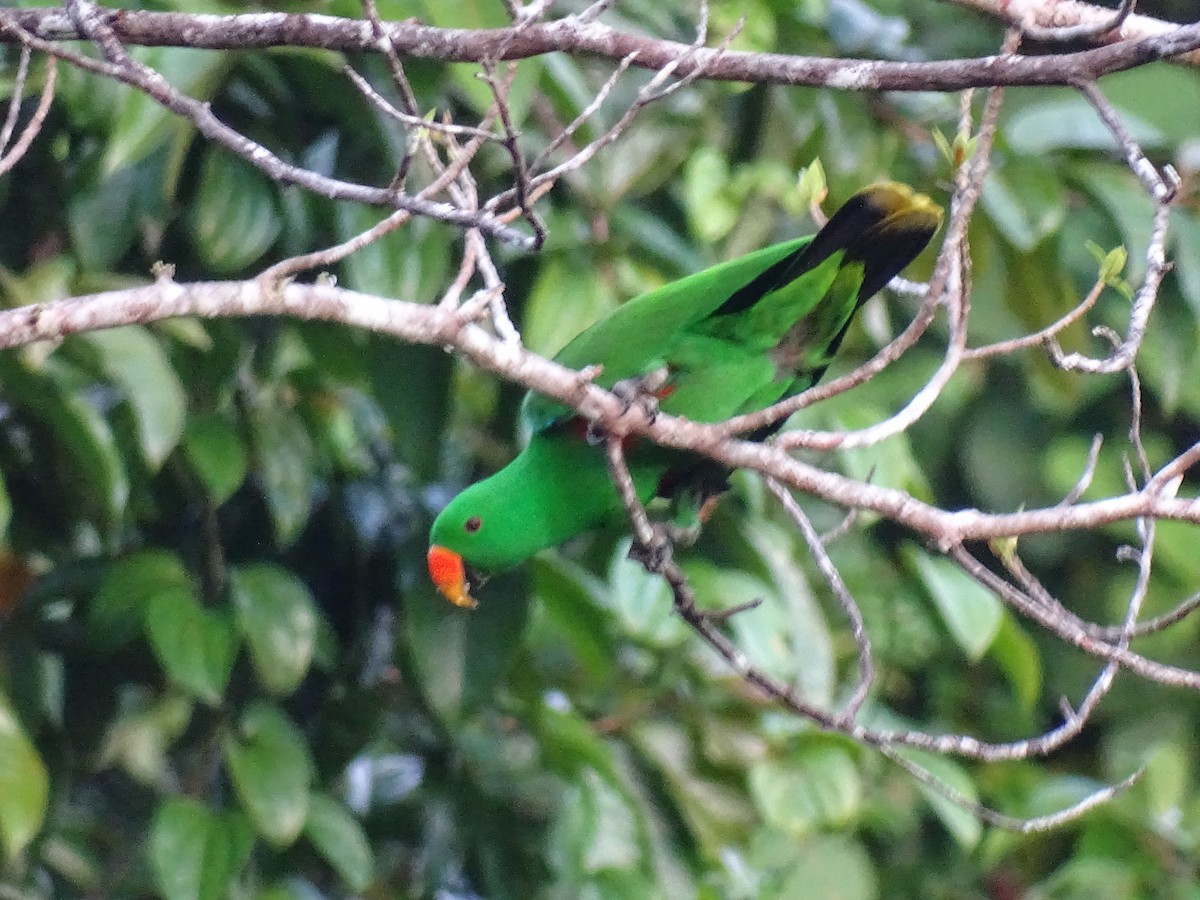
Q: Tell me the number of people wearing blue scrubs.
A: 0